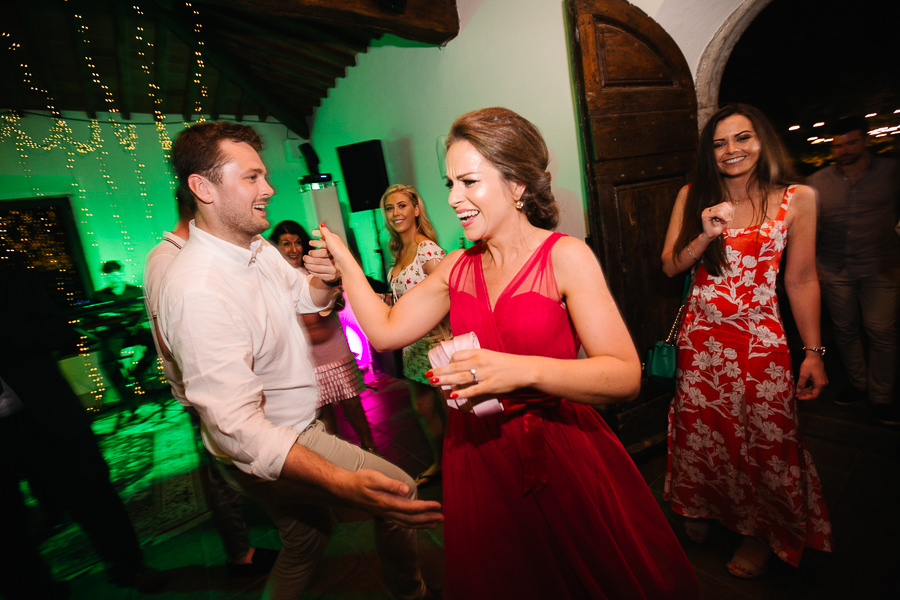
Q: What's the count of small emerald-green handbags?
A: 1